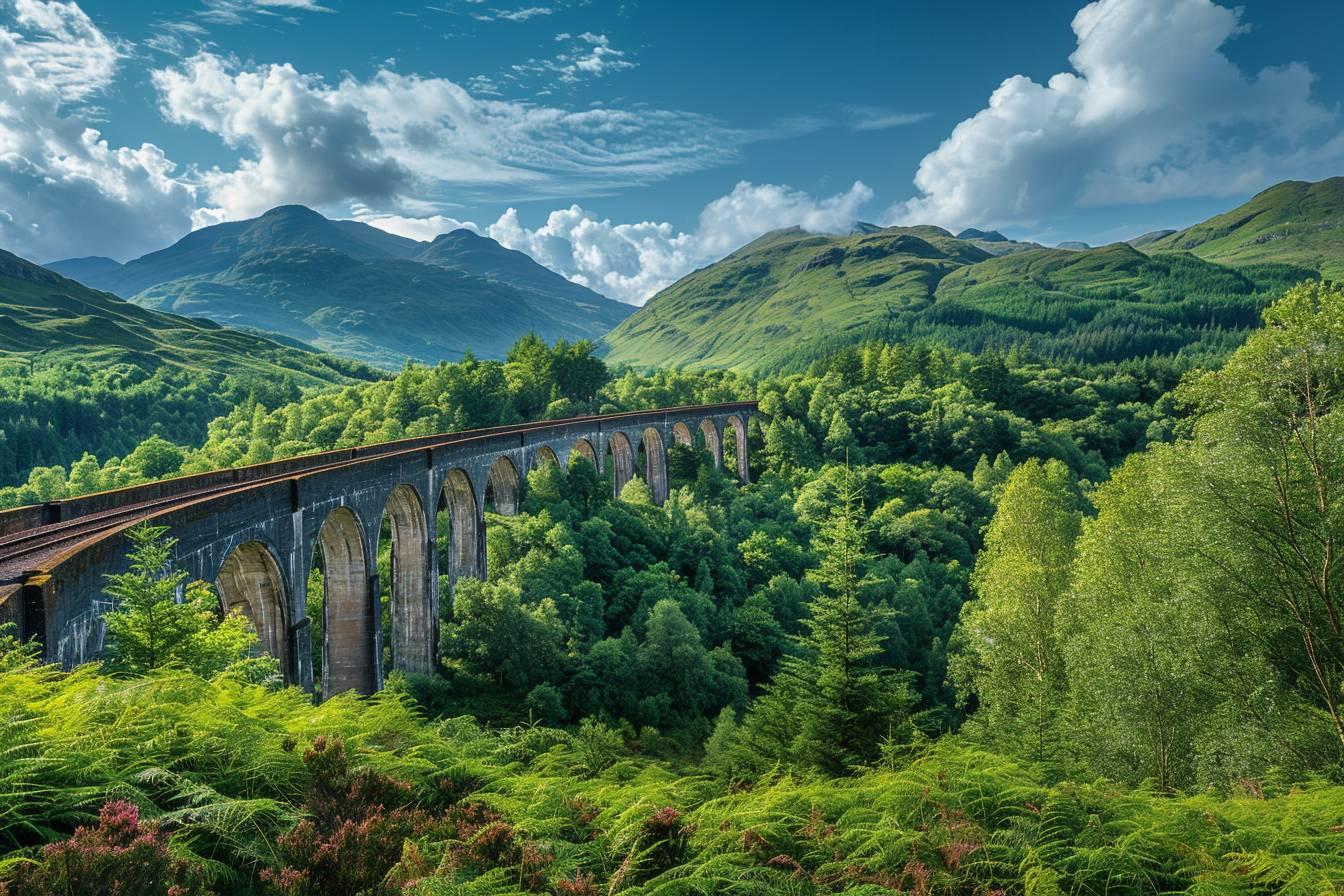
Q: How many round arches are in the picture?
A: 12